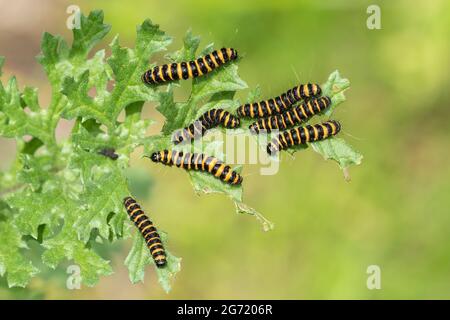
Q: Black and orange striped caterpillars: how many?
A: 7